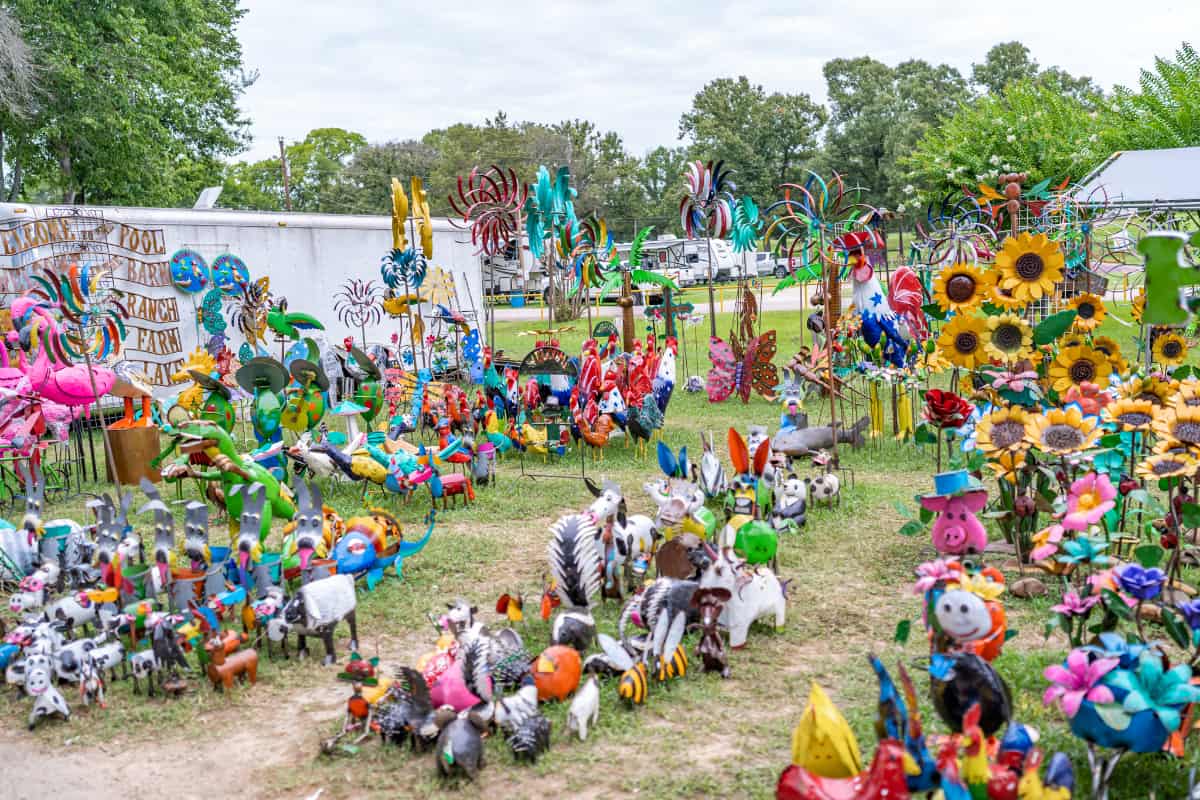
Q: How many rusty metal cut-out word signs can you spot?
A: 5